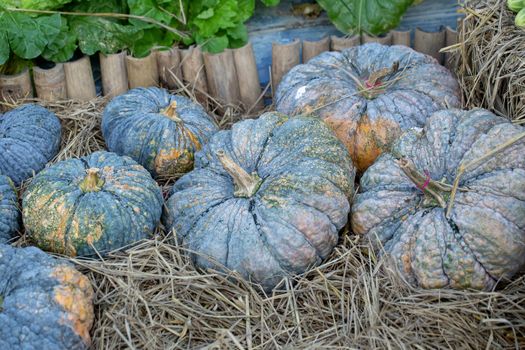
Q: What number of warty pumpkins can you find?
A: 8